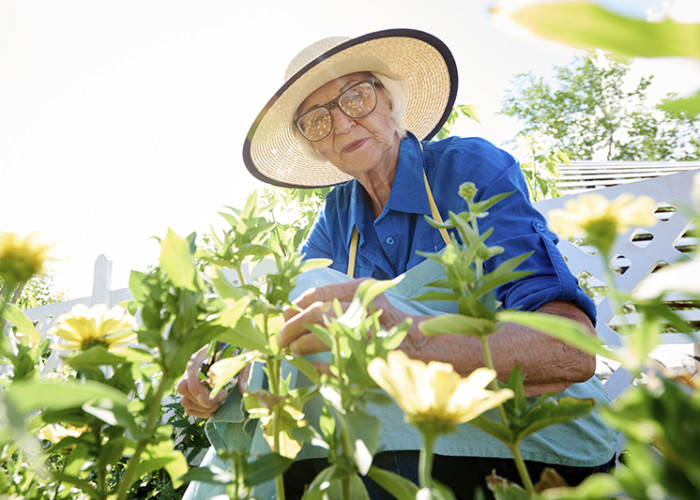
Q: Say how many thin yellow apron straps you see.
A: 2